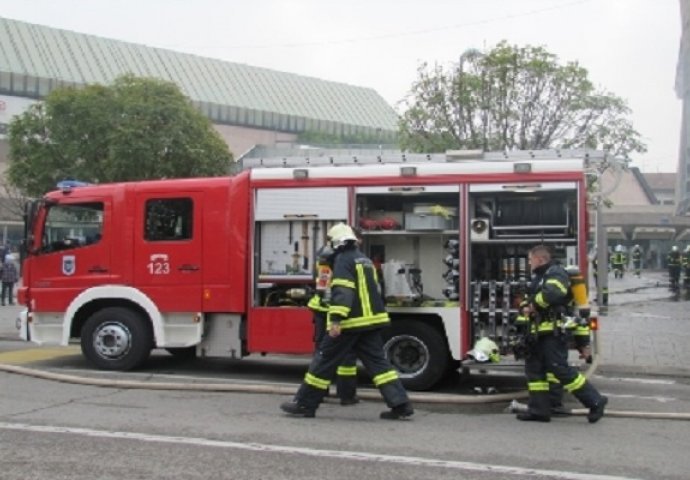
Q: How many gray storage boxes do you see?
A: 1